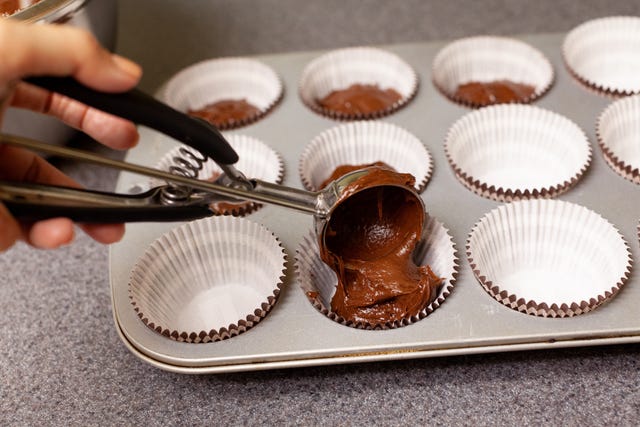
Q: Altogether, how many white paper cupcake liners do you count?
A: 11